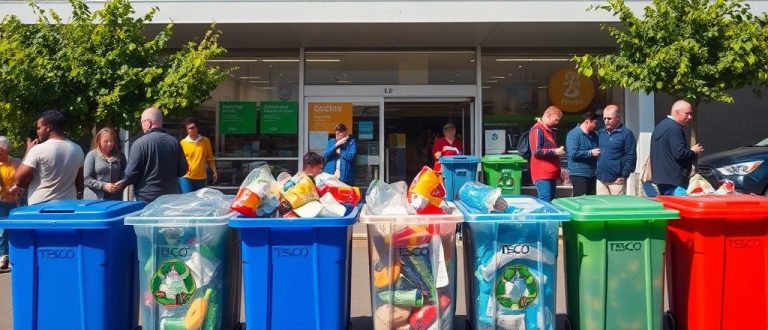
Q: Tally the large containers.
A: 7